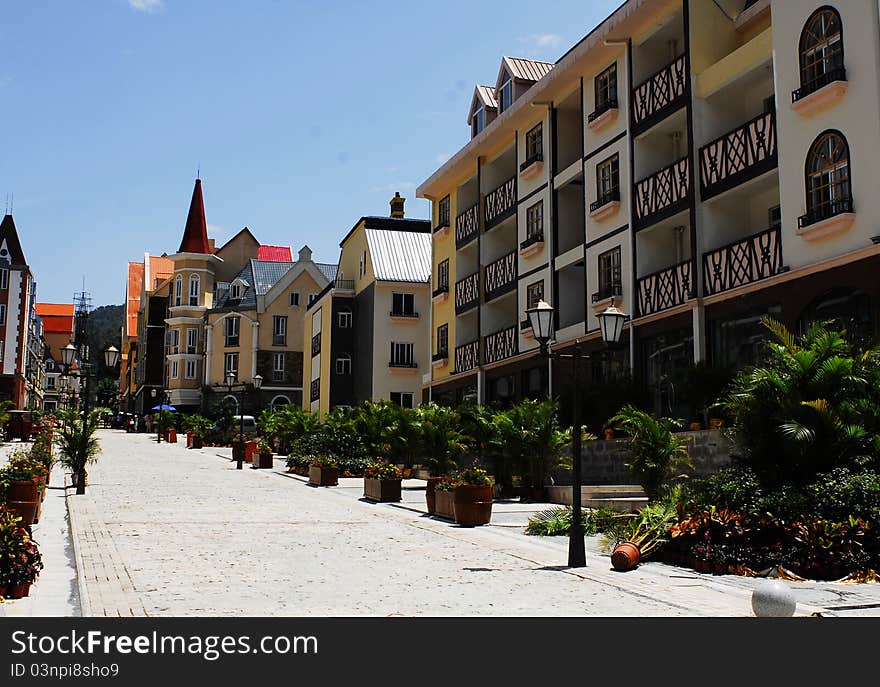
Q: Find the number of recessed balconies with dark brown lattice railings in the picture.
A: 11